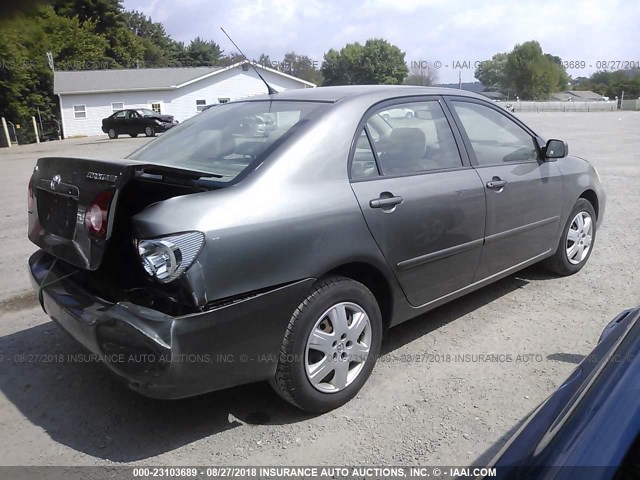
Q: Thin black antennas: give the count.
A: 1